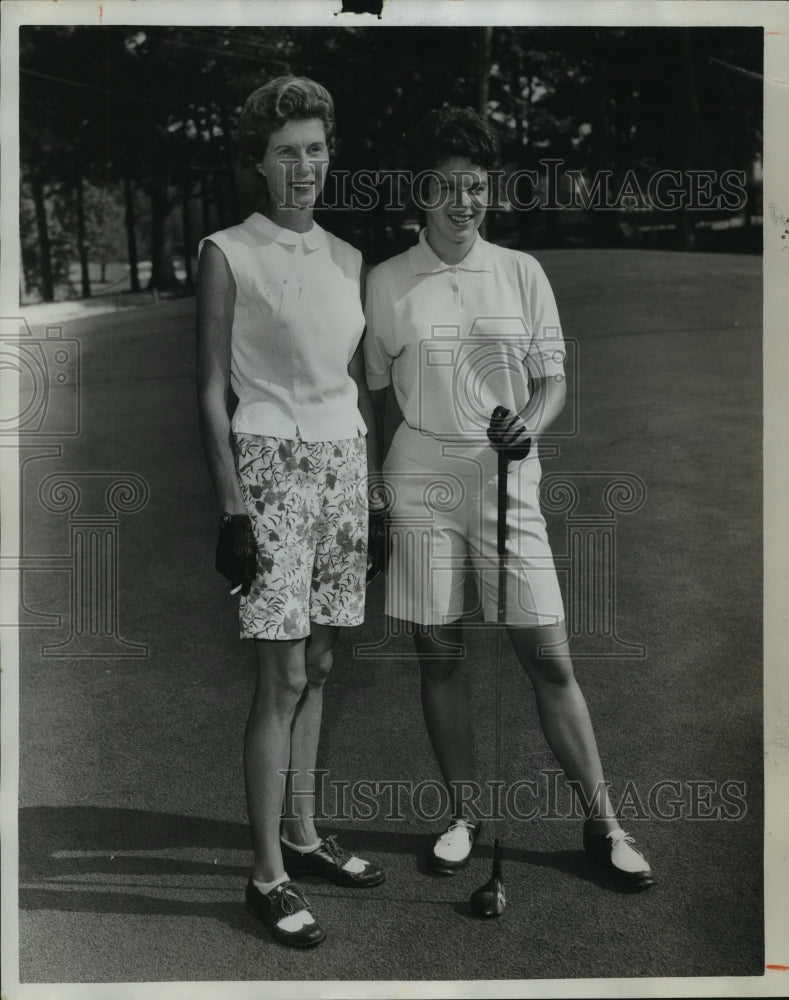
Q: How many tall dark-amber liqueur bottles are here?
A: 0